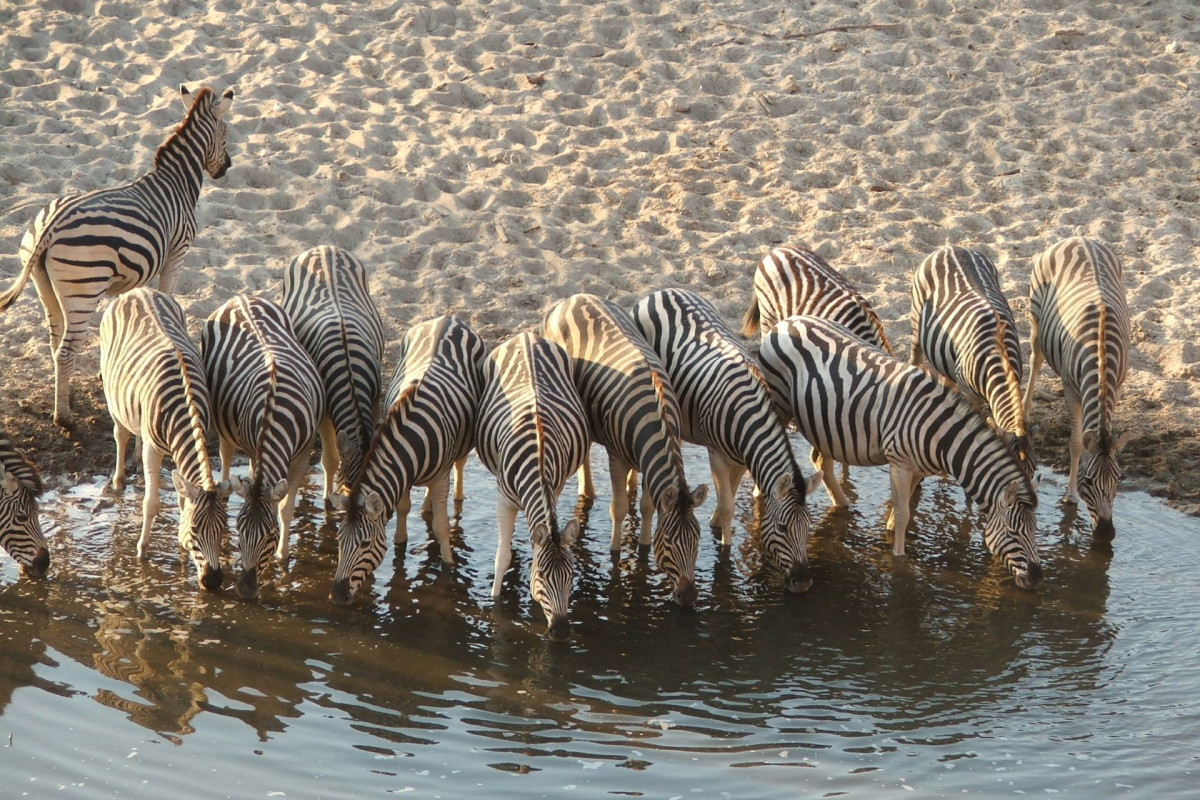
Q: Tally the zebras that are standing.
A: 13